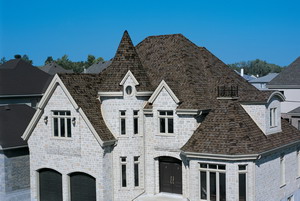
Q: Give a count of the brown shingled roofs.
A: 1